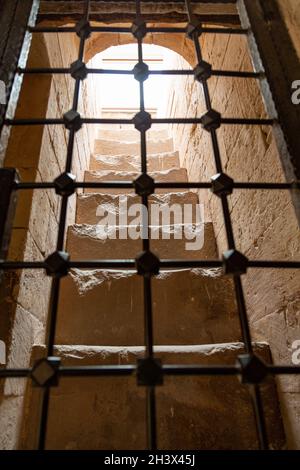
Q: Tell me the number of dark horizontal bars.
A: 6